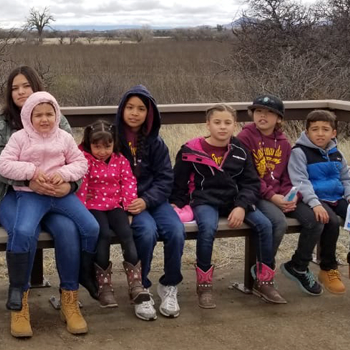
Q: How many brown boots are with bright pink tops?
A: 2